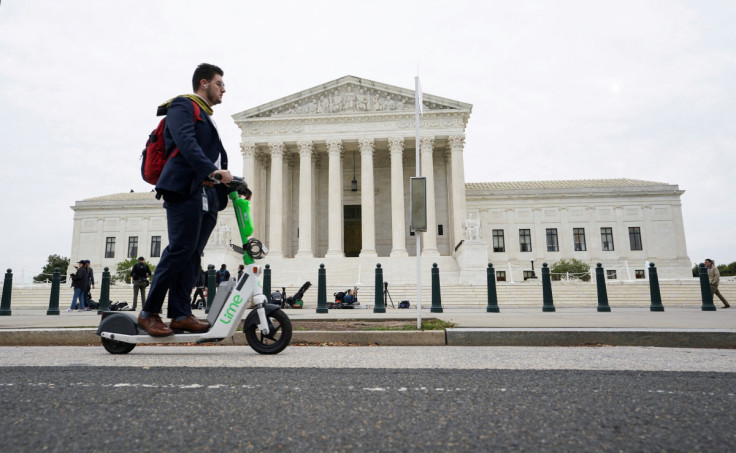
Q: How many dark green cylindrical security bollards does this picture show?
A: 13